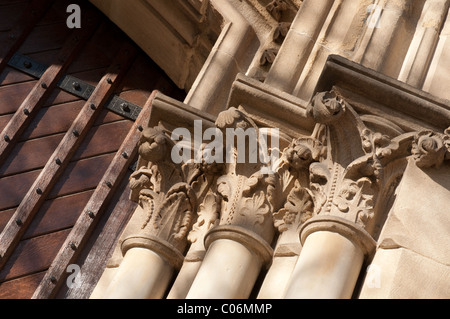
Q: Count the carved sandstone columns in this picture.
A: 3